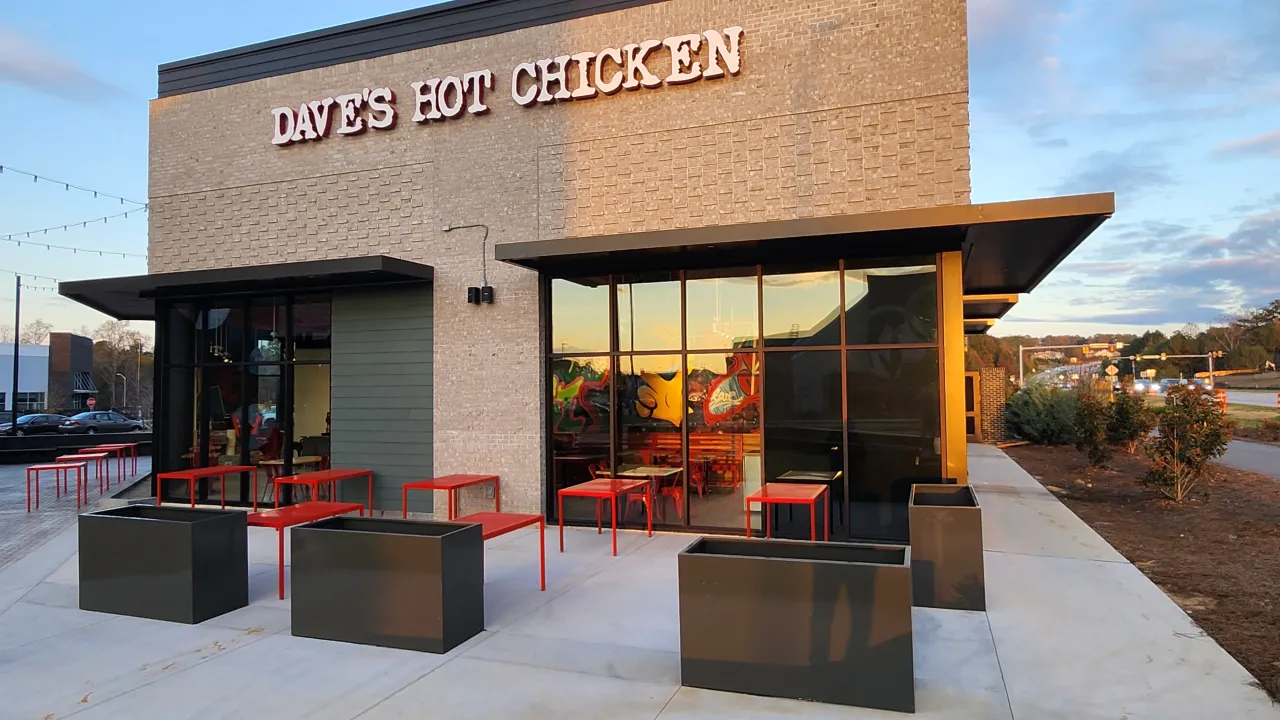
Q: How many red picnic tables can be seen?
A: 11